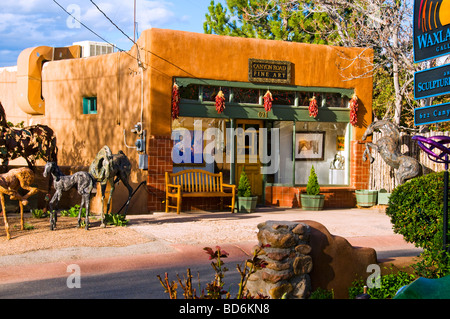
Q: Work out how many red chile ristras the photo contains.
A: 5